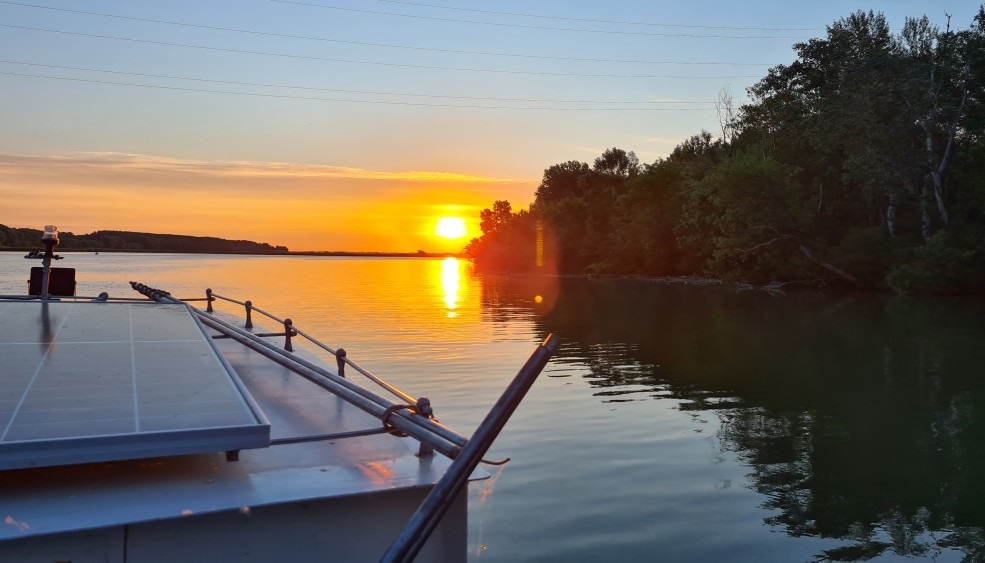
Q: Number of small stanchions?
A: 5